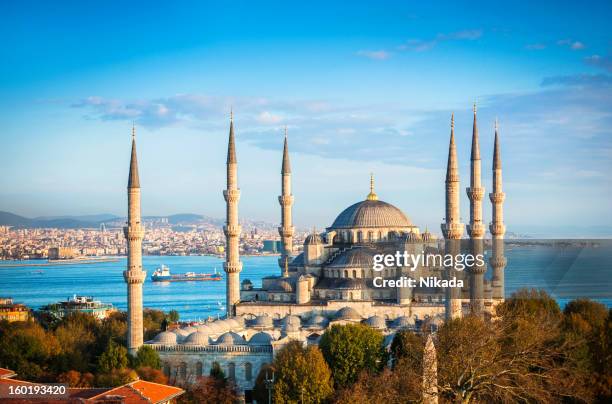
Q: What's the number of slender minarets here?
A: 6